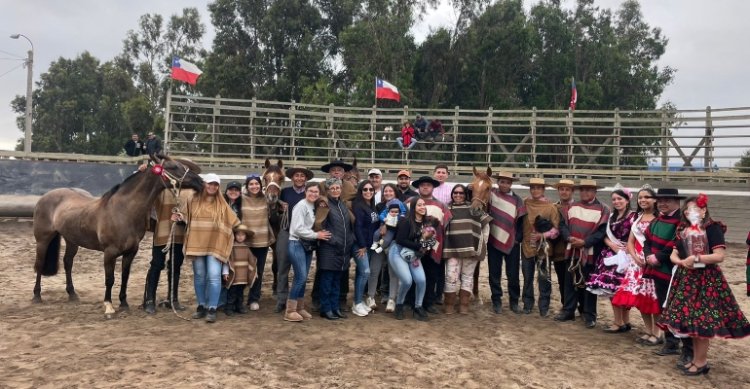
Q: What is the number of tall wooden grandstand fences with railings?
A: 1